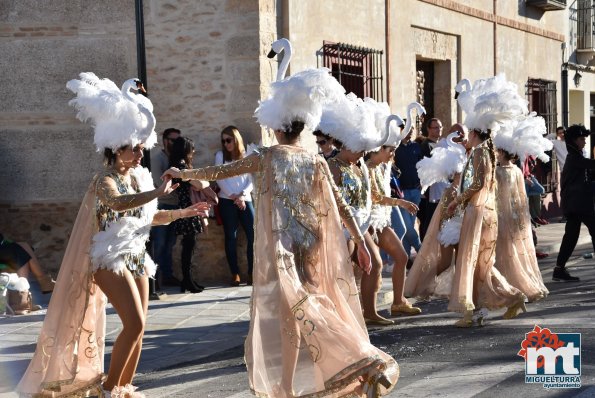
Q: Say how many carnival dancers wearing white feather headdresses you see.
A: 7